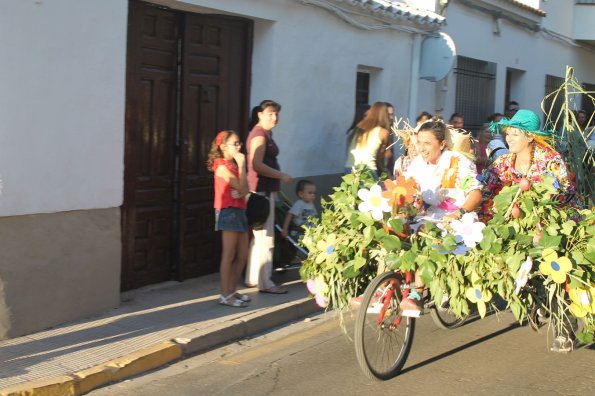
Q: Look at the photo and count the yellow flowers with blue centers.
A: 3